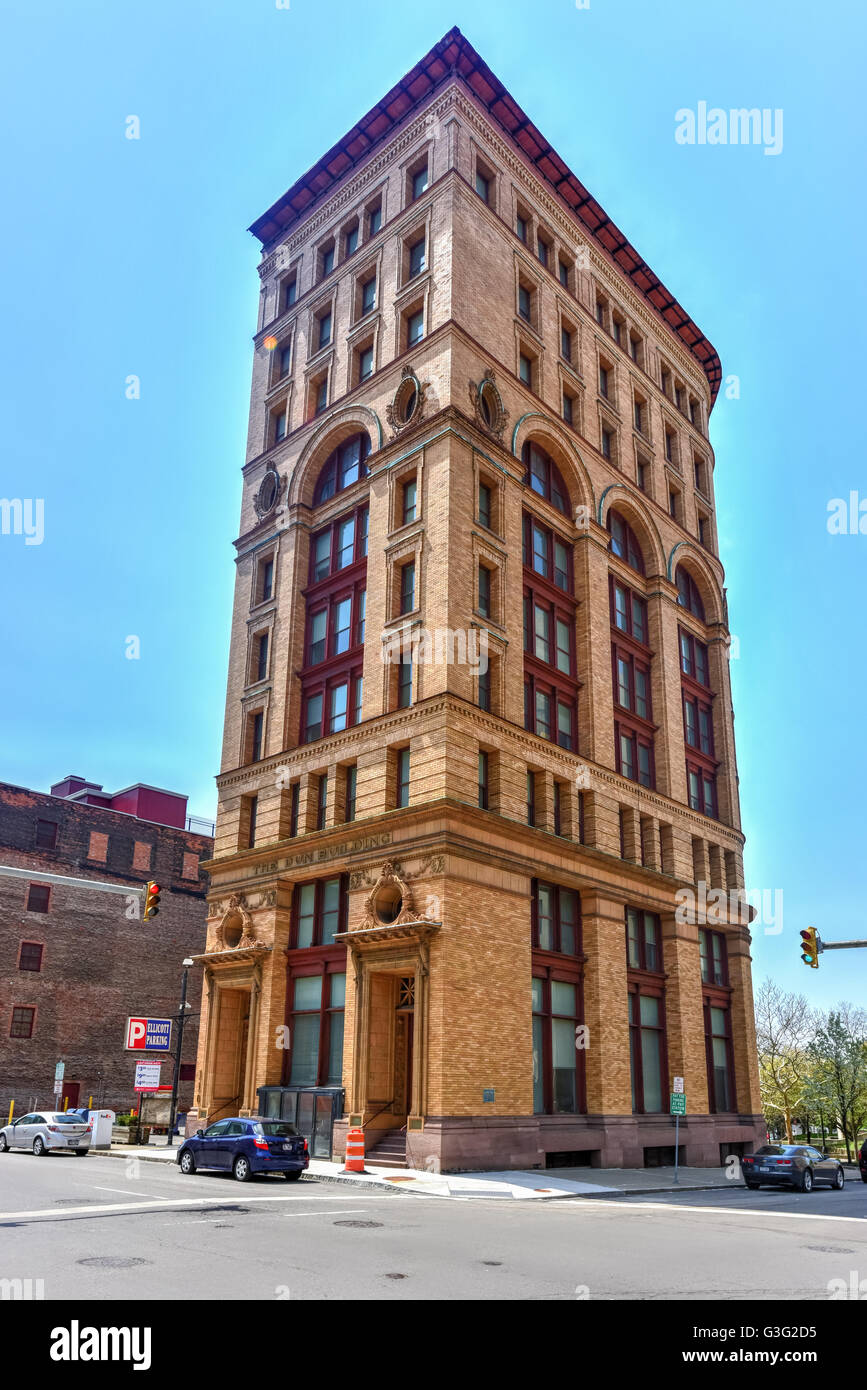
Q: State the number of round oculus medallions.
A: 5